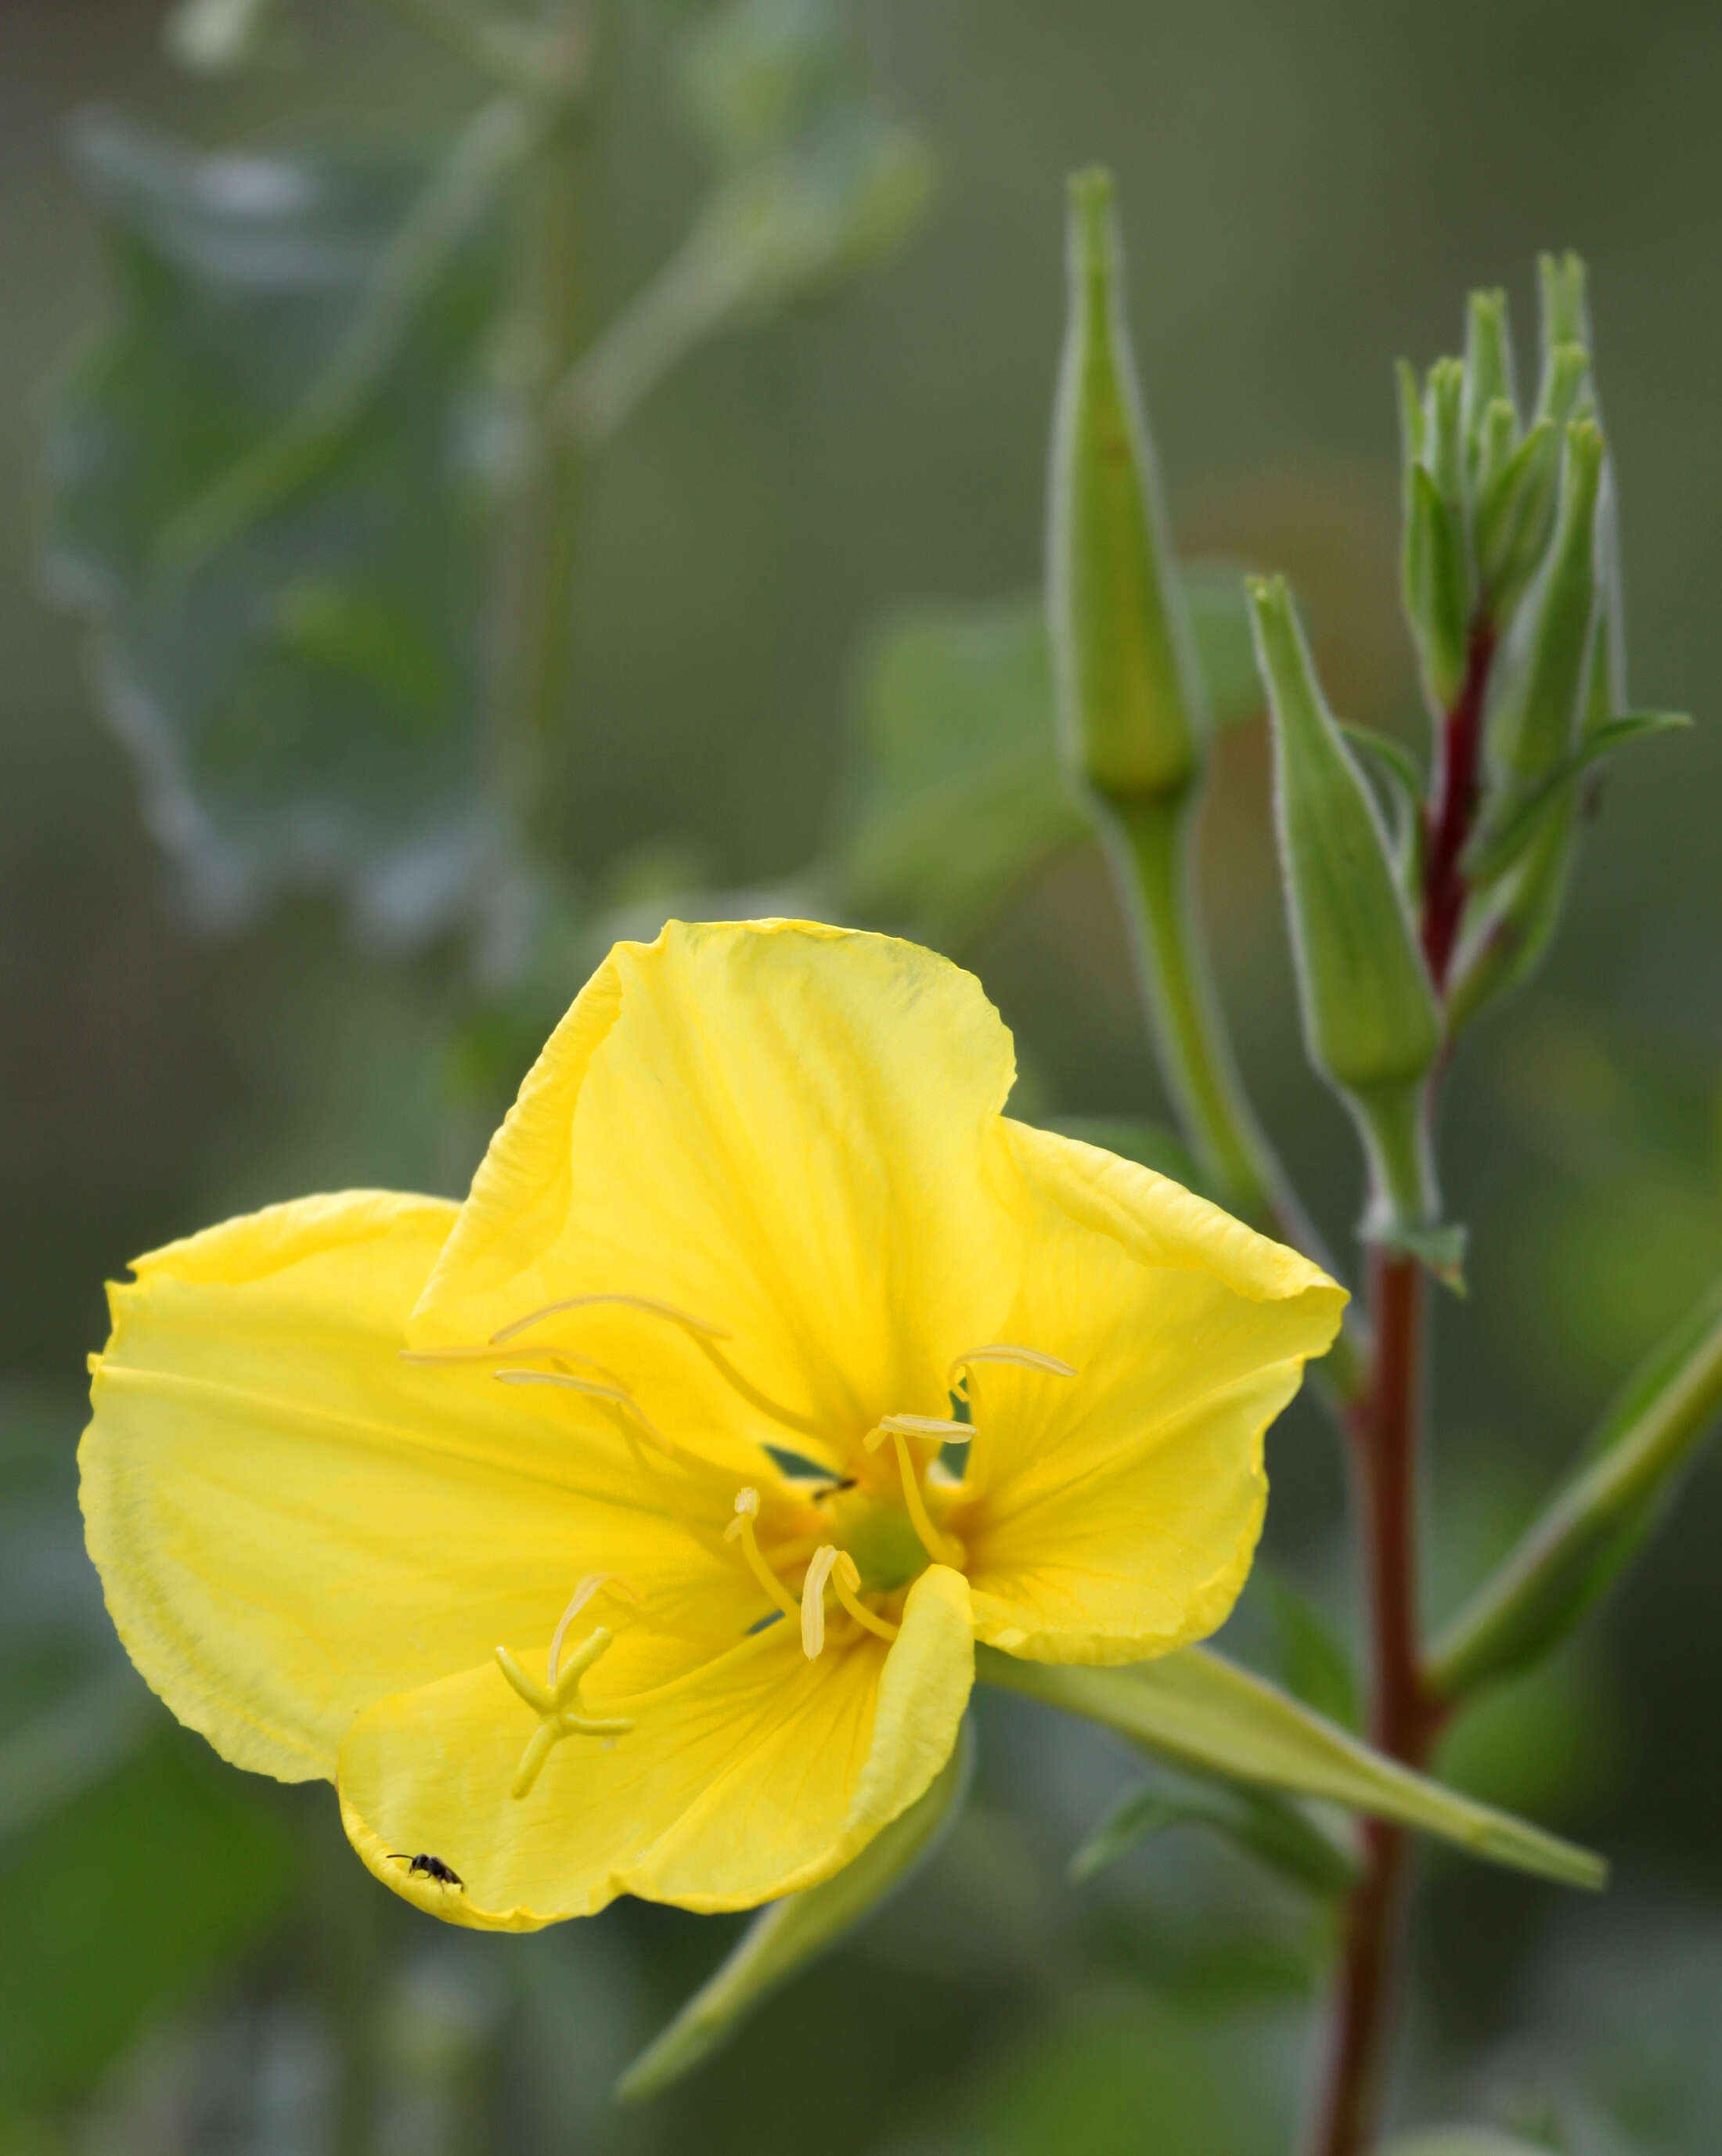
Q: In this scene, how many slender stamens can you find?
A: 8